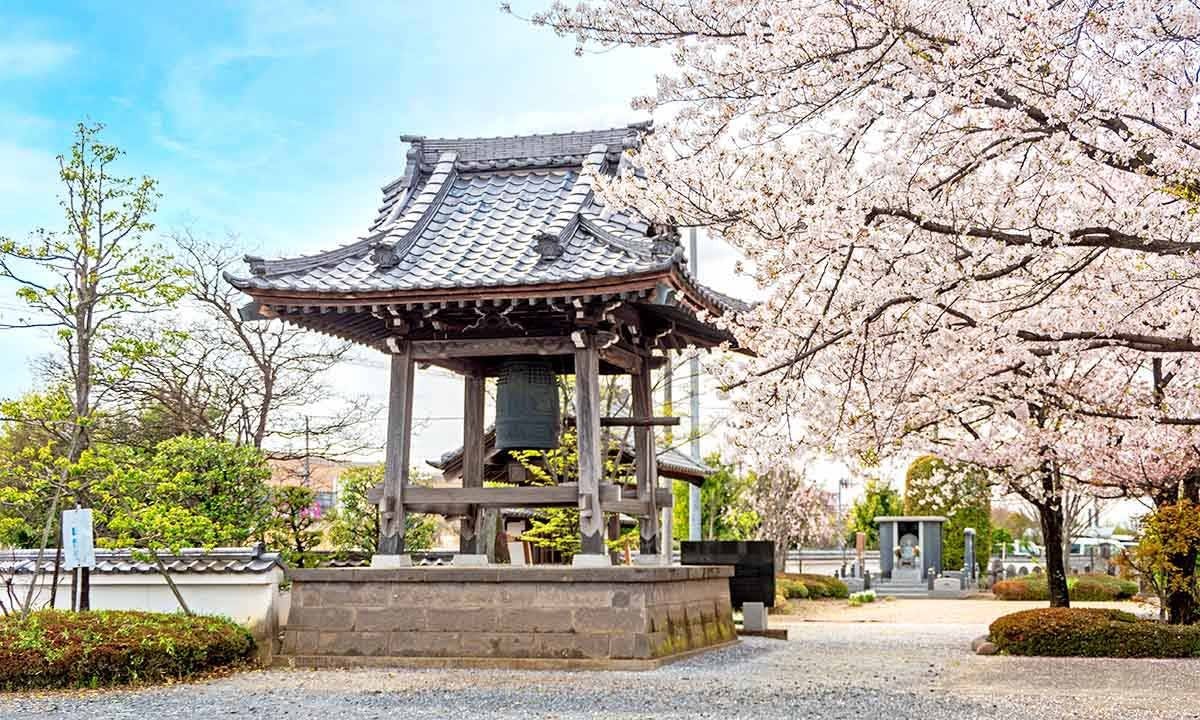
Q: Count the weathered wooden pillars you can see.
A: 4